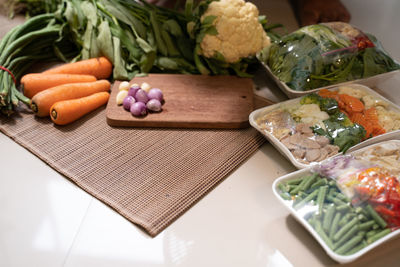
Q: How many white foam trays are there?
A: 3